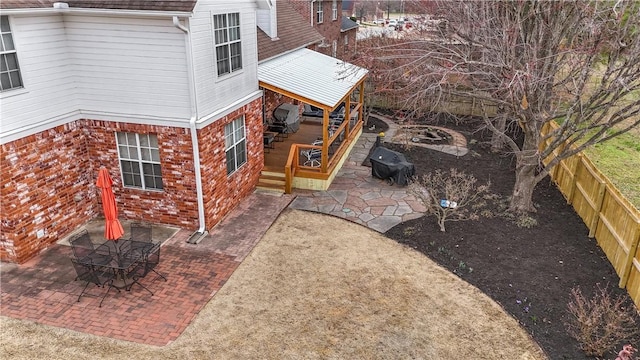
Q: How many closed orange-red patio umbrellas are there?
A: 1